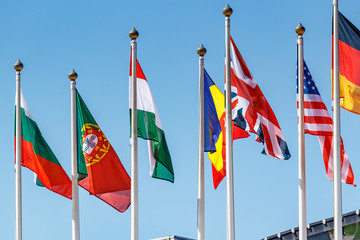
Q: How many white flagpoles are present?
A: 7